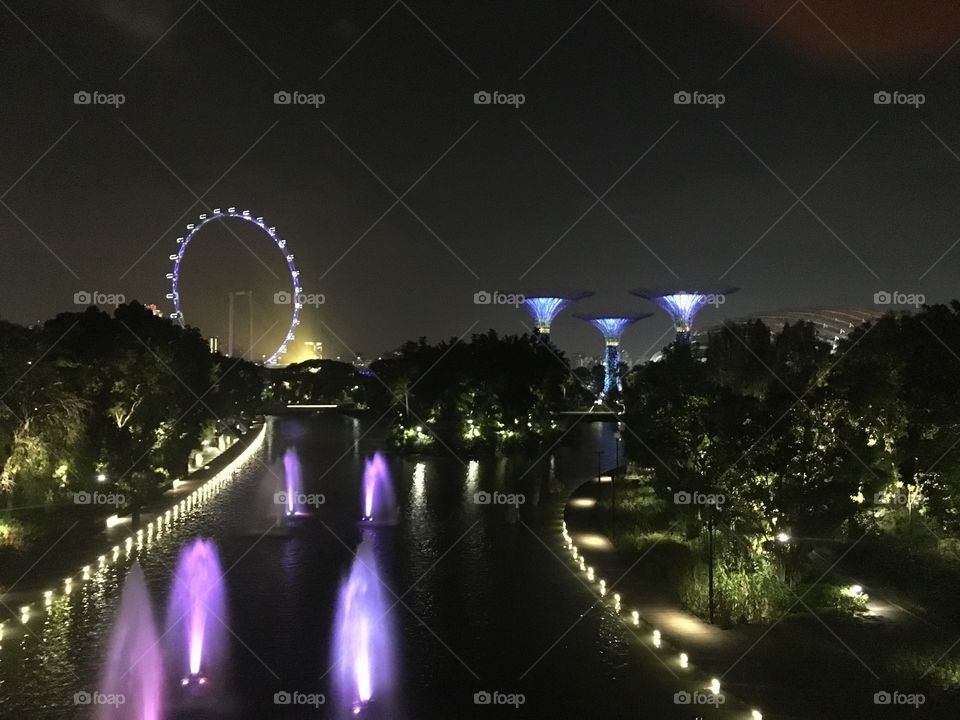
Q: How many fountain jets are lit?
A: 5